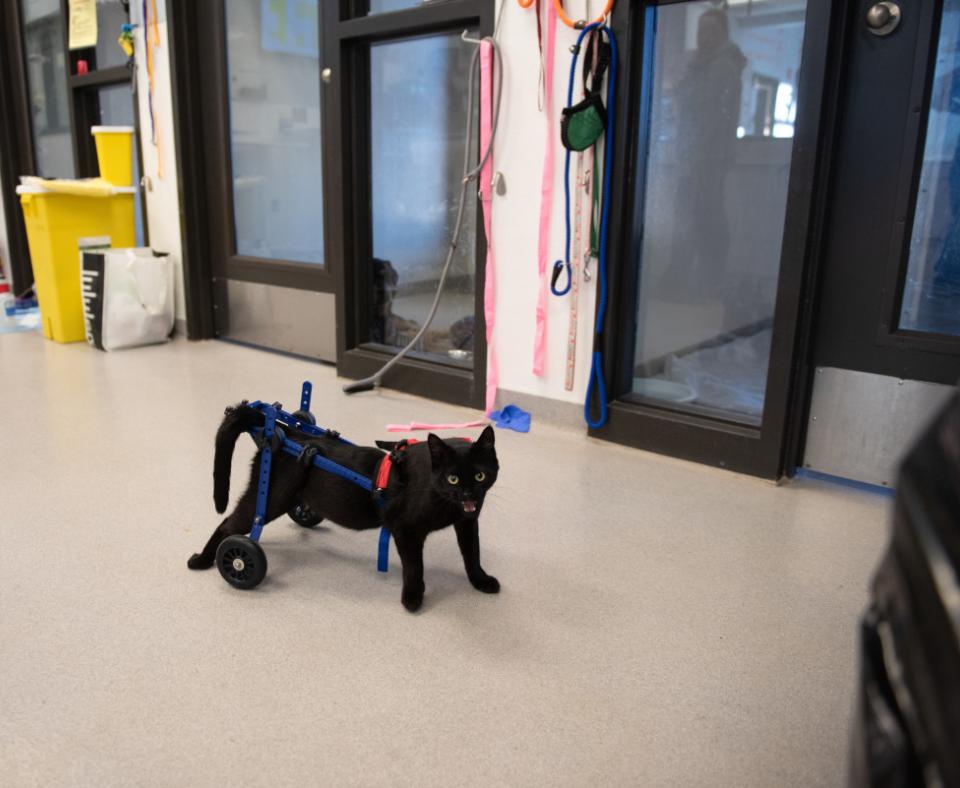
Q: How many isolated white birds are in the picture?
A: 0